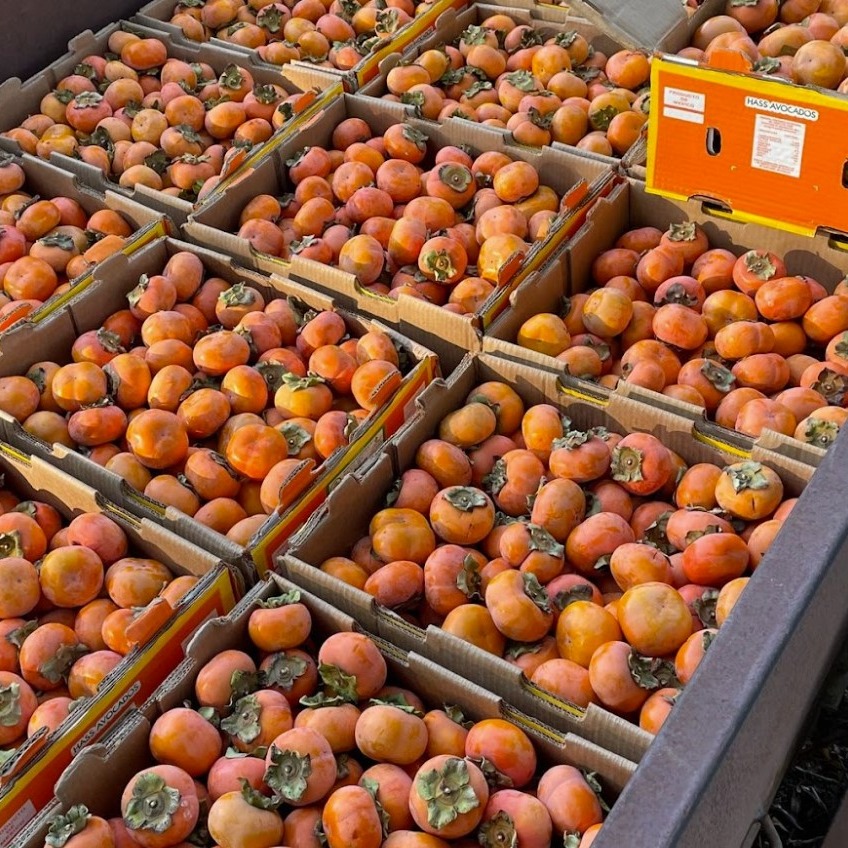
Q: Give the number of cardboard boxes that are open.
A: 11